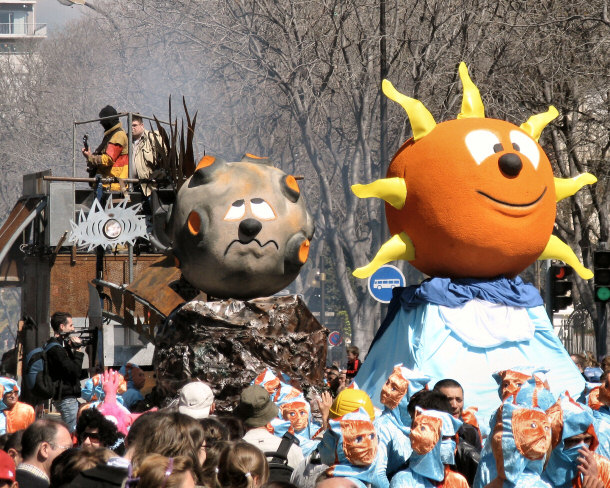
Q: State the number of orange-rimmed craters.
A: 5